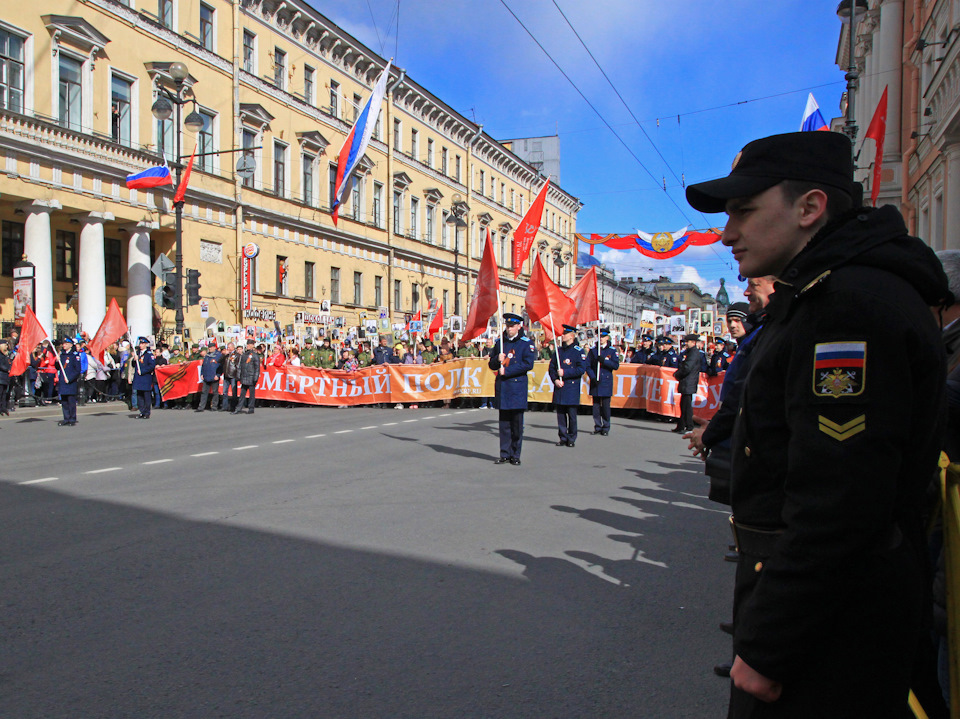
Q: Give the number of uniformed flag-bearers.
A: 5